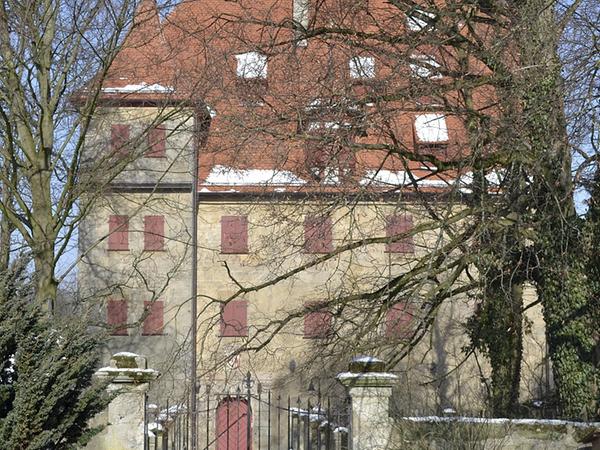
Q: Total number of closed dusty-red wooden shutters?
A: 12